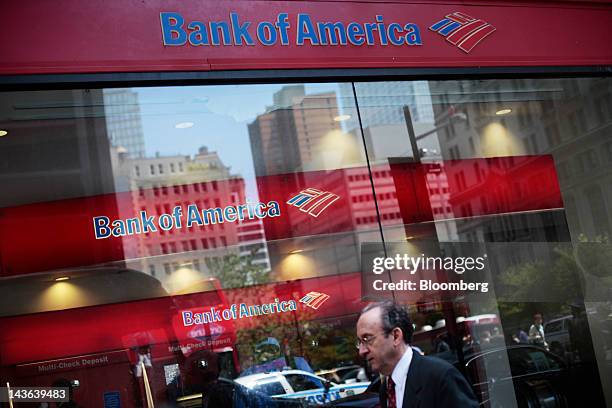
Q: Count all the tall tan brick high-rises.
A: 1